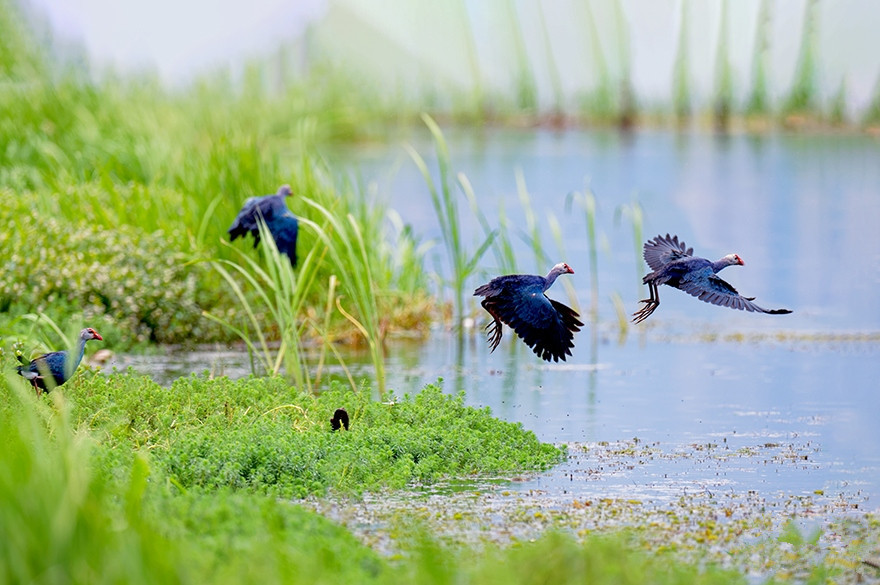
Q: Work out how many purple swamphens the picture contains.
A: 4